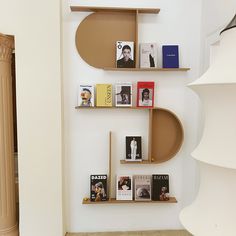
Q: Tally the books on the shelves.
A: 12